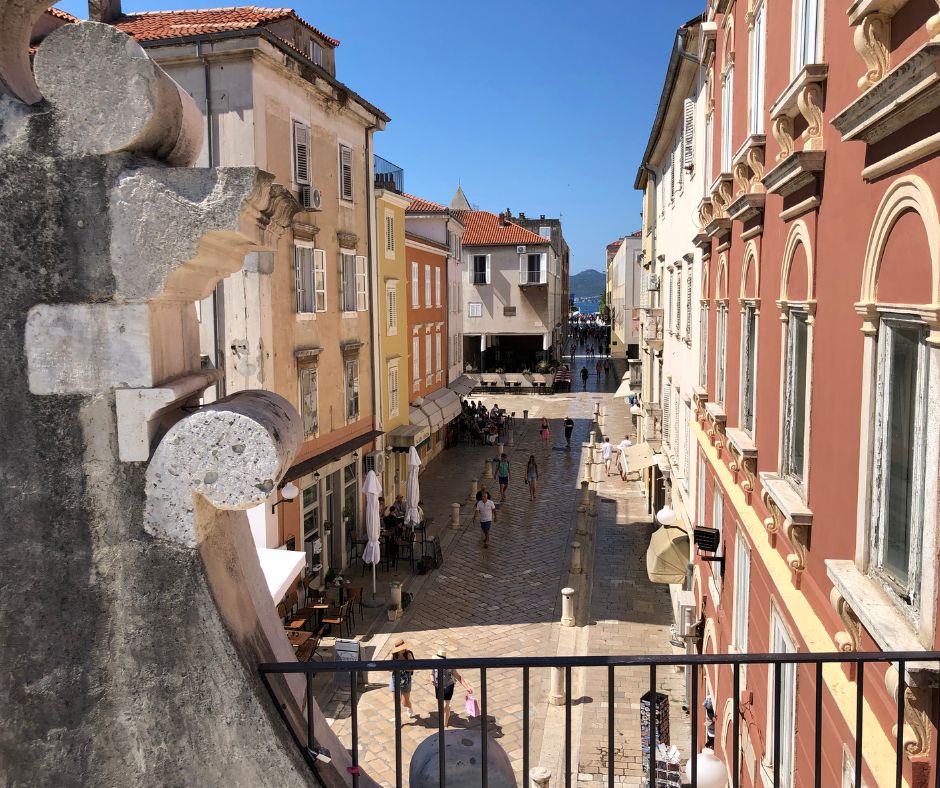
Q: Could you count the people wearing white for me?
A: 3